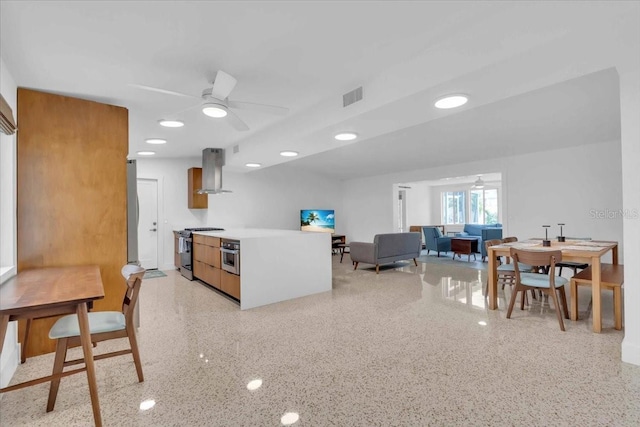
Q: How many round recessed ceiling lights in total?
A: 7